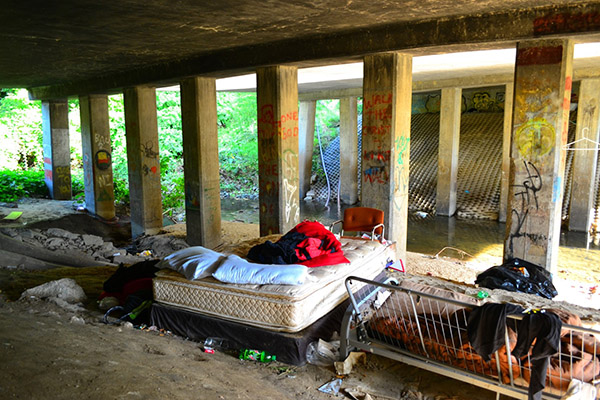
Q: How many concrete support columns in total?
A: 12